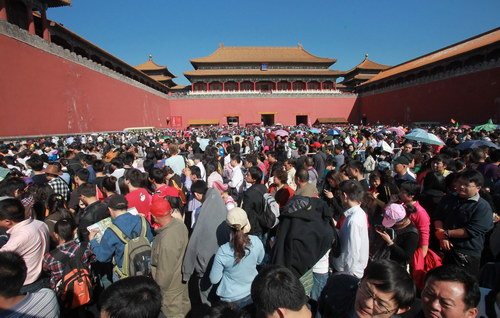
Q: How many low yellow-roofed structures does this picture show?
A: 2